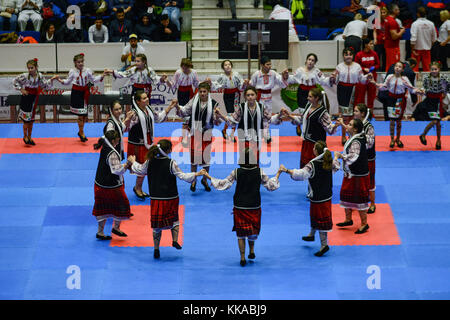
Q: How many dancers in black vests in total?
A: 11